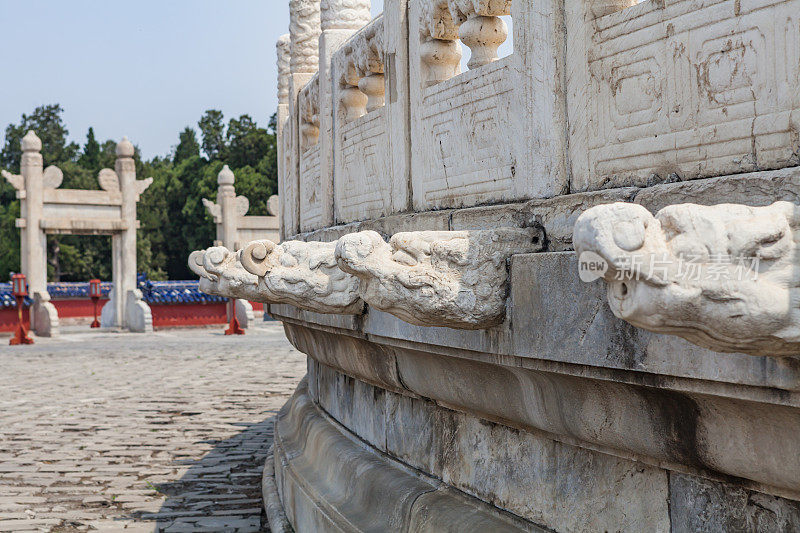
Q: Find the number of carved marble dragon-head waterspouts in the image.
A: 5